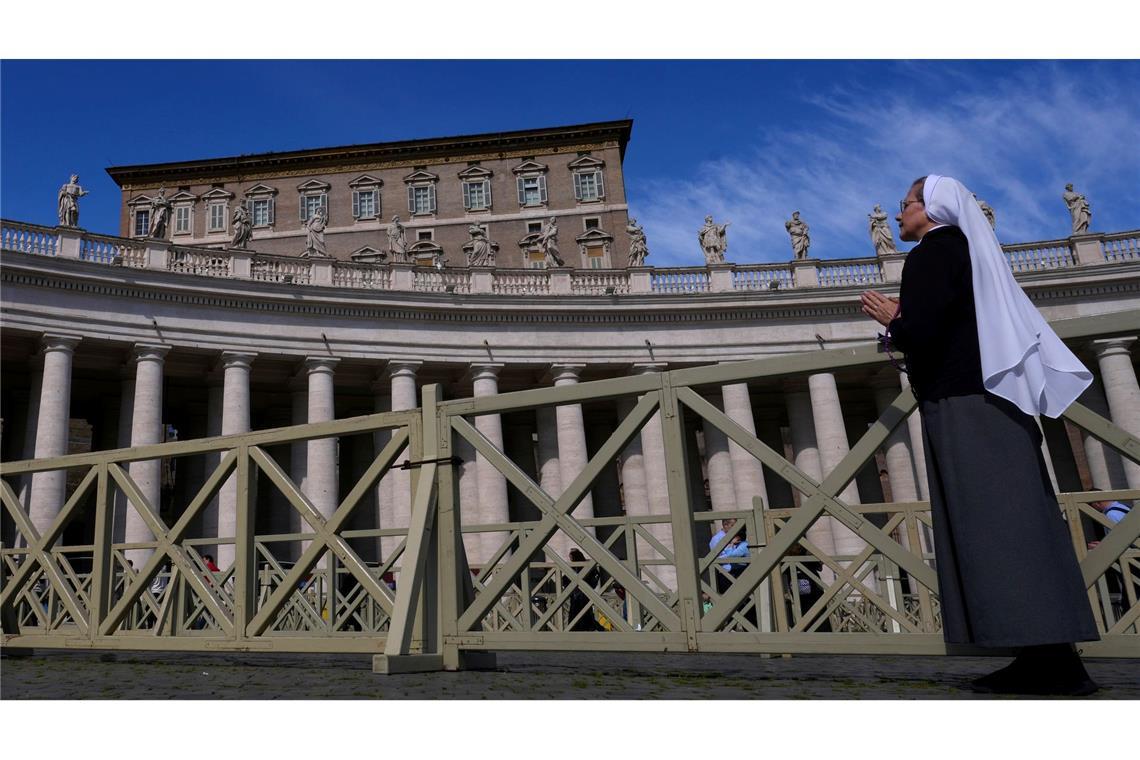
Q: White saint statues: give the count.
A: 13